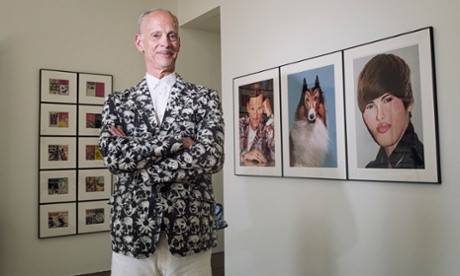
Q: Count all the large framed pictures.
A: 3